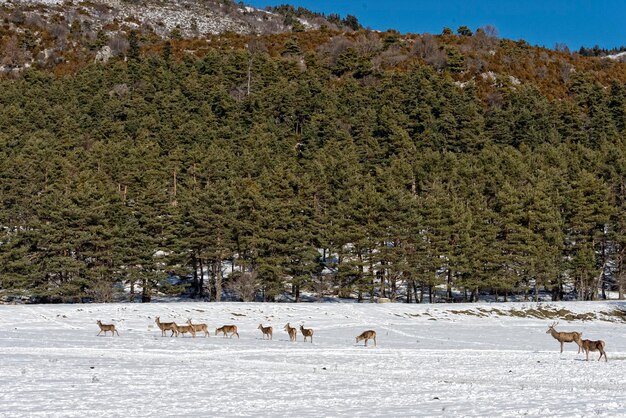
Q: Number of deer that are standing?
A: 11